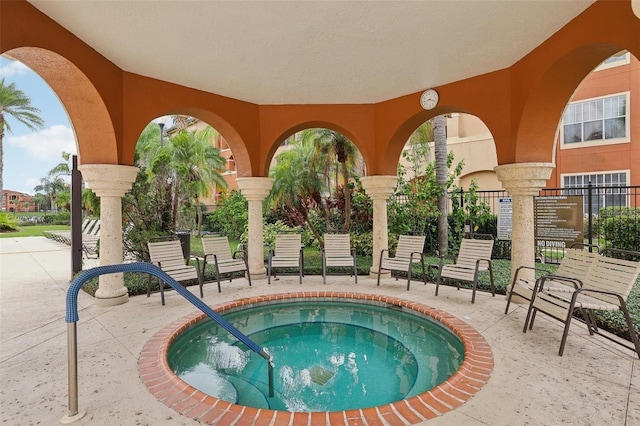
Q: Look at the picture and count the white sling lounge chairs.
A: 8